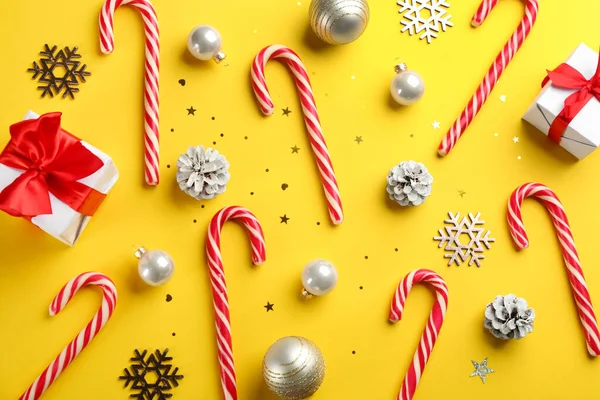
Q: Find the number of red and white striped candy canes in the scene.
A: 7